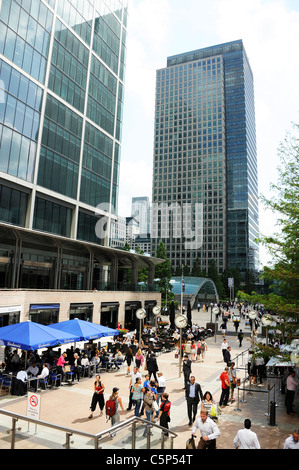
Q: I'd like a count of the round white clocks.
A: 6